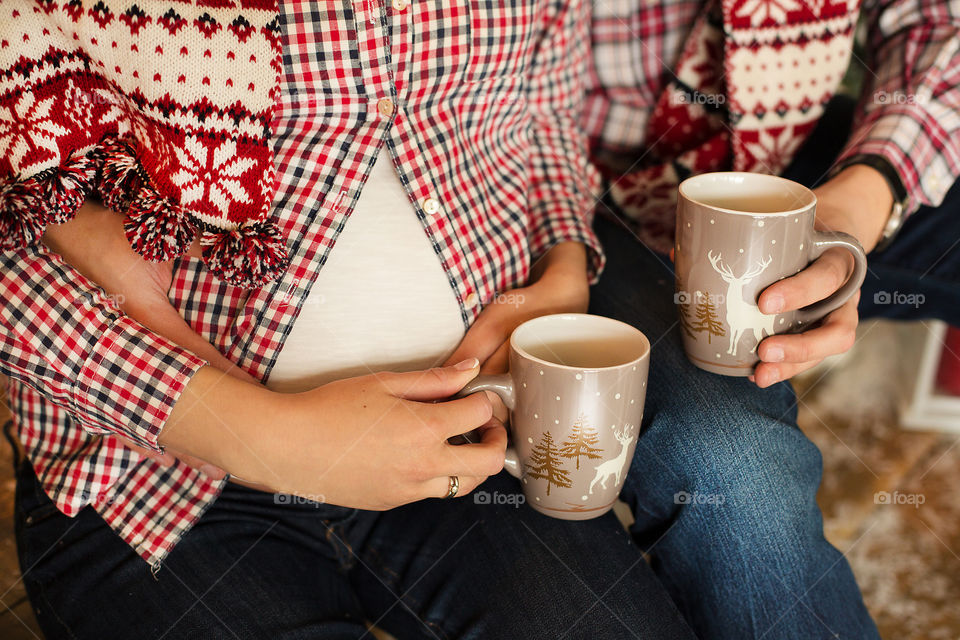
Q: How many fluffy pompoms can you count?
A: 5